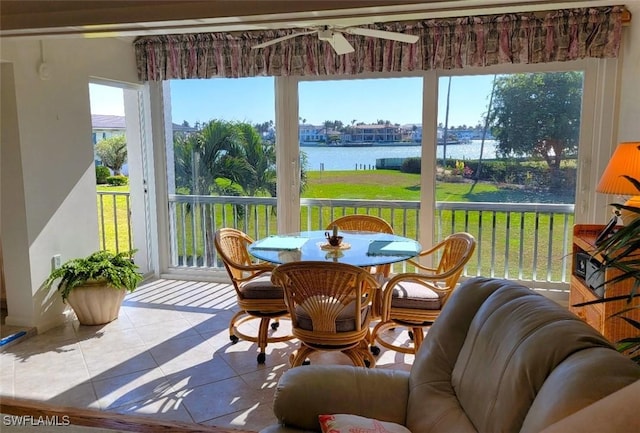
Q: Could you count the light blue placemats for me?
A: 2